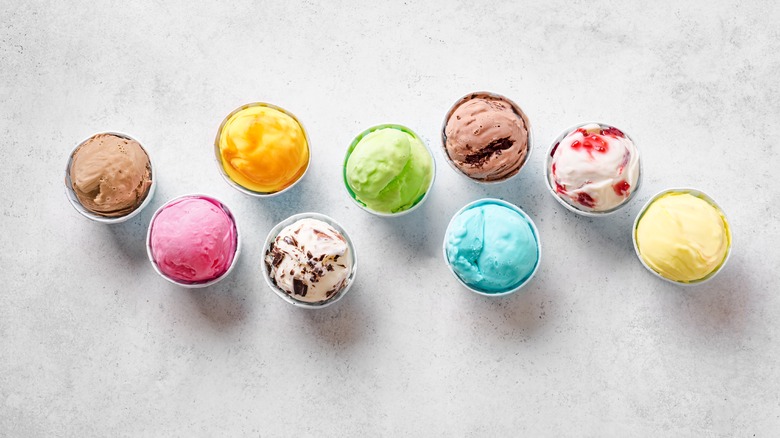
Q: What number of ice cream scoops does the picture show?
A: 9